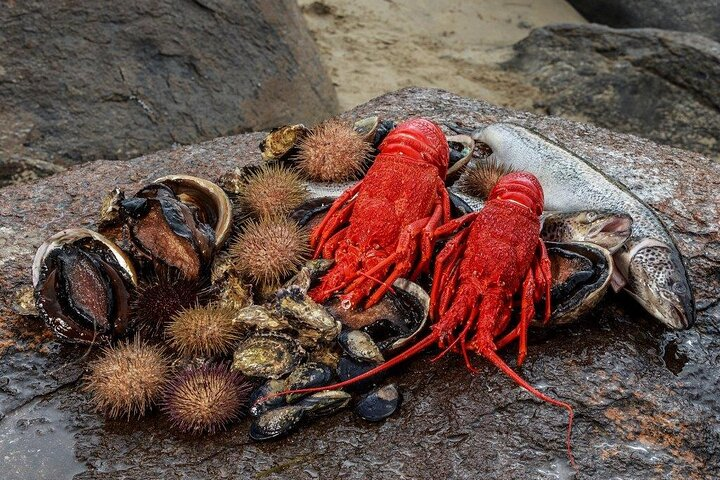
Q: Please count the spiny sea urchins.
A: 8